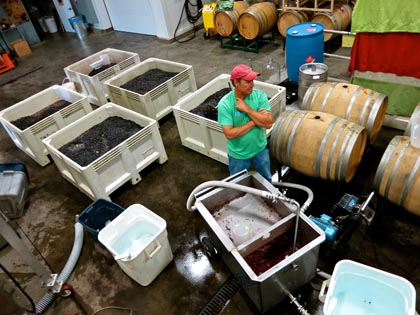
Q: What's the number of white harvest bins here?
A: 5